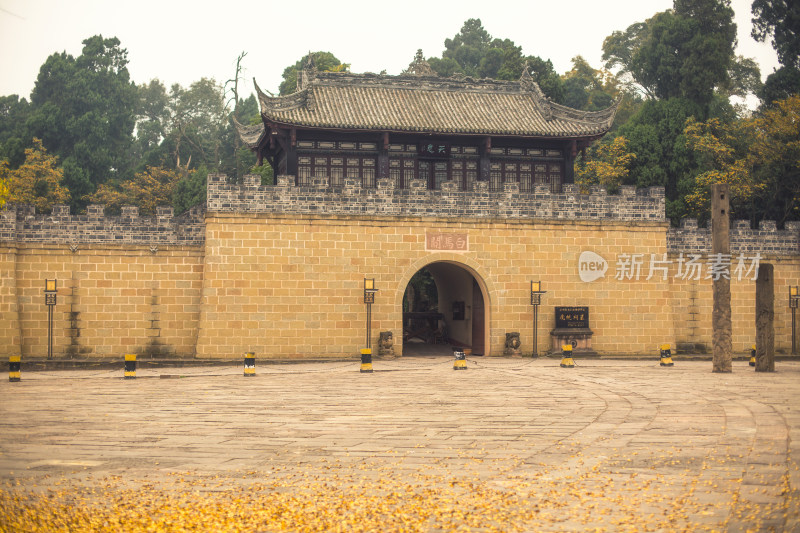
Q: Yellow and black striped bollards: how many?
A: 8